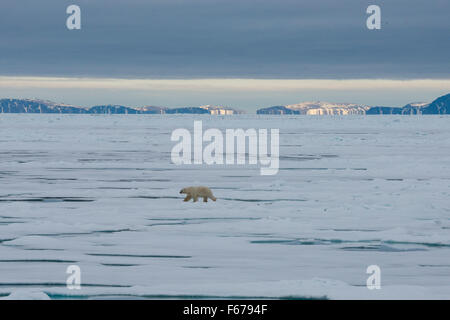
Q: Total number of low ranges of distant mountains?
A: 2